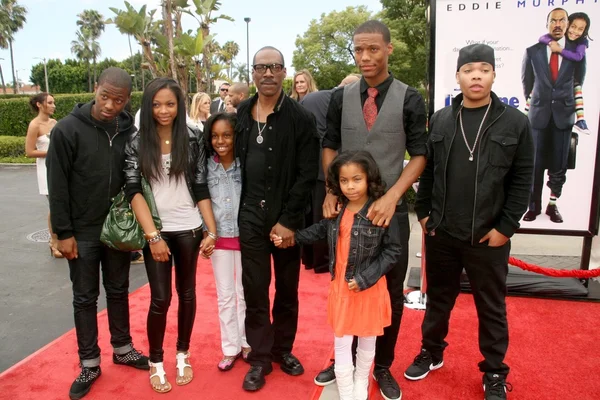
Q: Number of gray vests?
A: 1